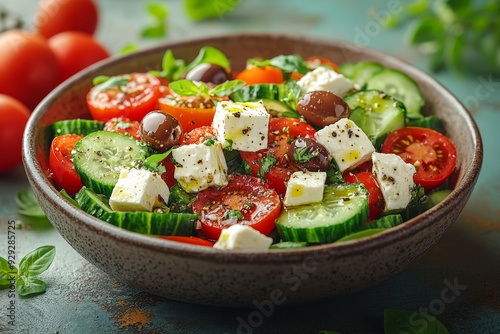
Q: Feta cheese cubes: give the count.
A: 8